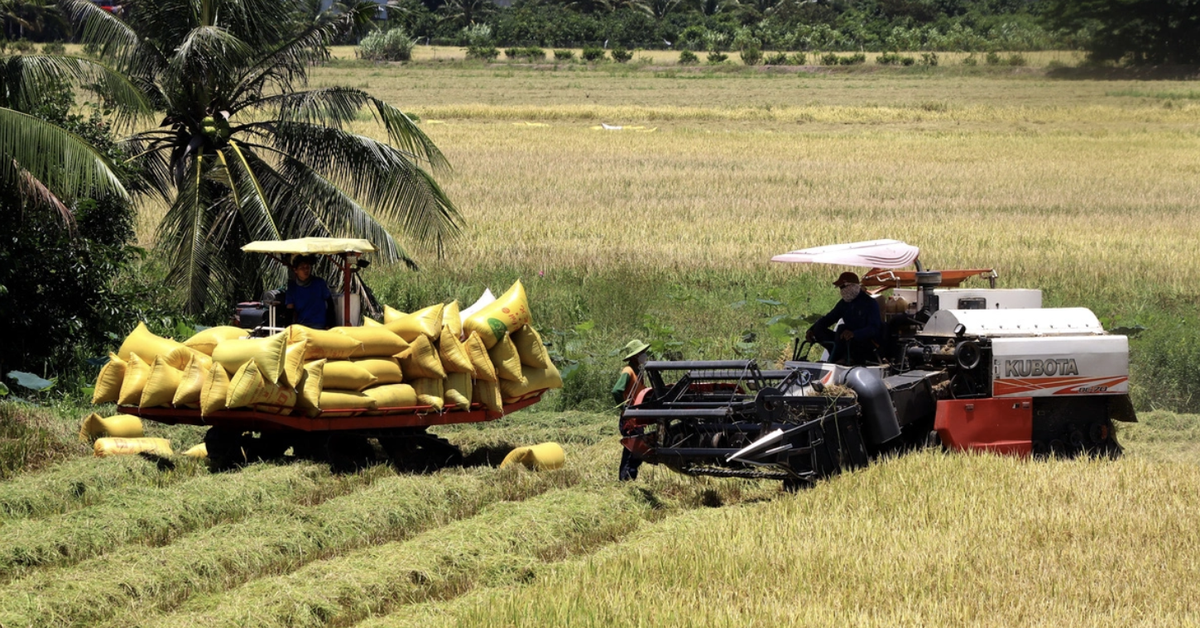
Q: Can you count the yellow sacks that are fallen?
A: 4